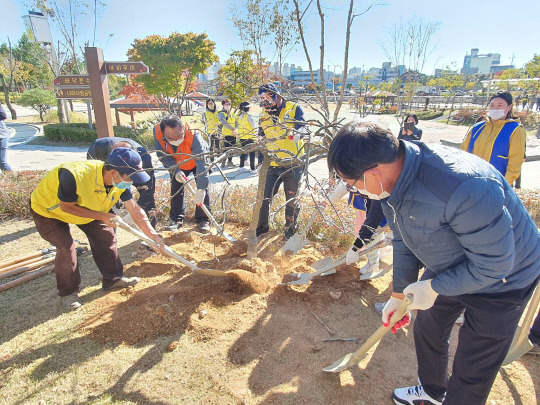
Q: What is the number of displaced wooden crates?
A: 0